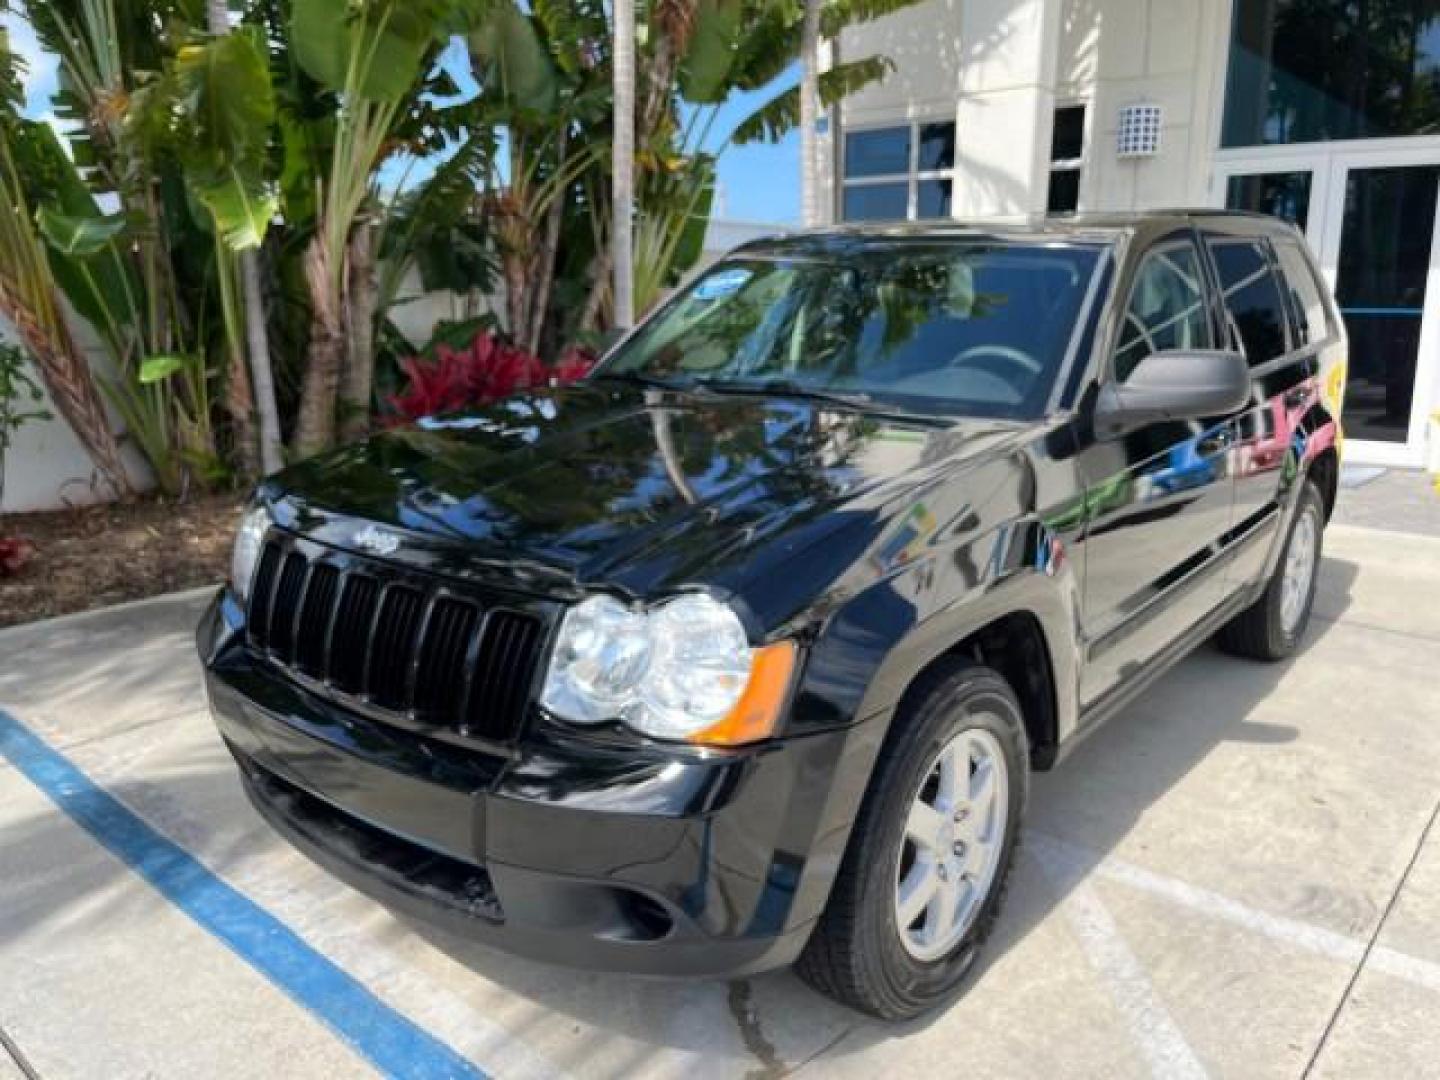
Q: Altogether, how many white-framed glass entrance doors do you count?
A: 2